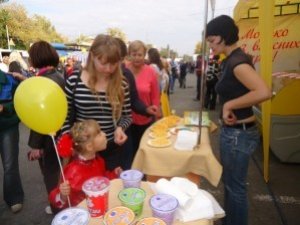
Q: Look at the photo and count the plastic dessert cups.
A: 7